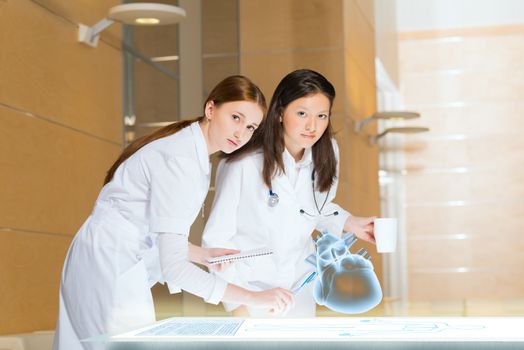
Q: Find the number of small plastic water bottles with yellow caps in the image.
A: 0